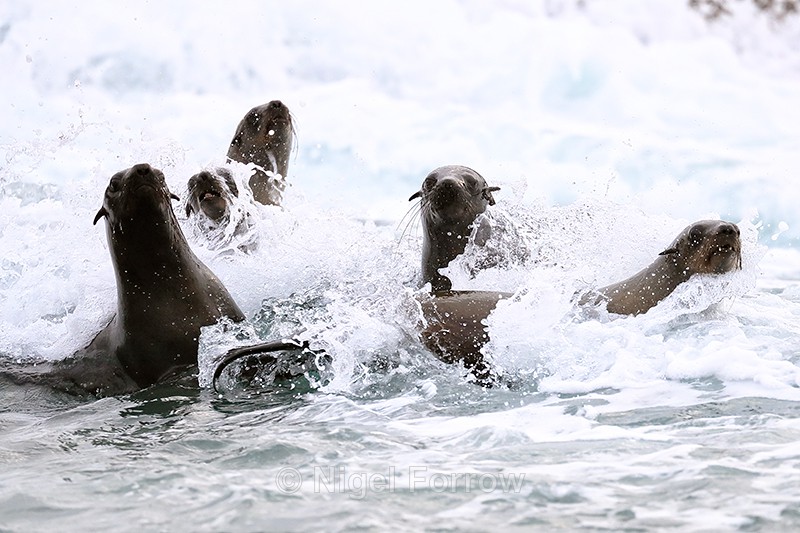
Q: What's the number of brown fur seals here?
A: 5